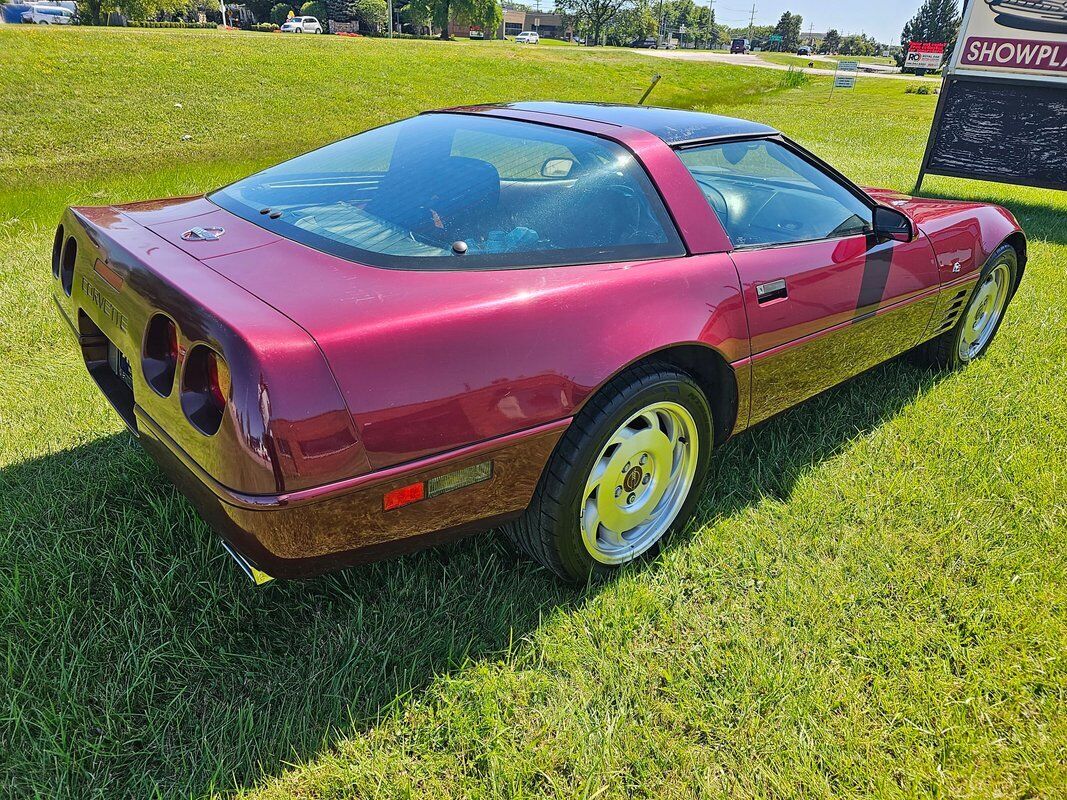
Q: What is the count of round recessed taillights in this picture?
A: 4